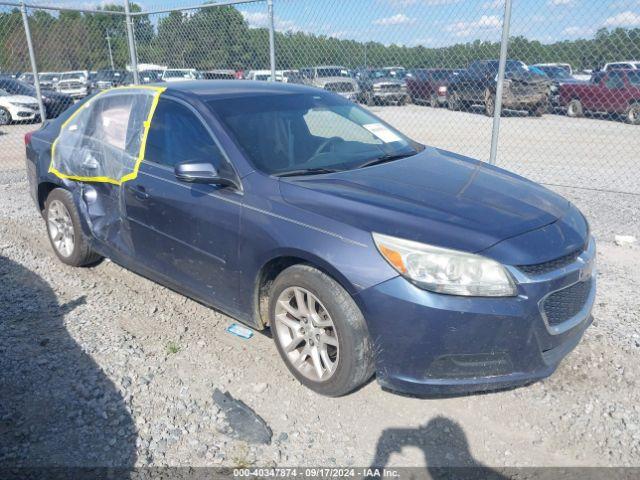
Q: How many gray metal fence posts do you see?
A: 4